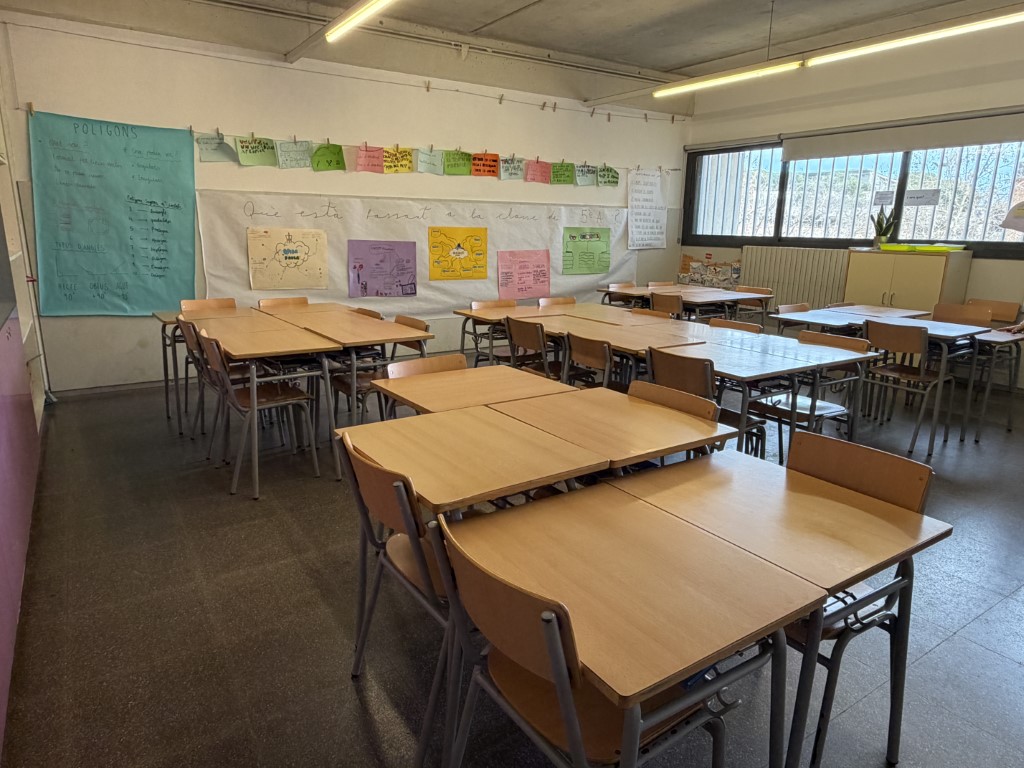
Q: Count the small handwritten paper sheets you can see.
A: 14